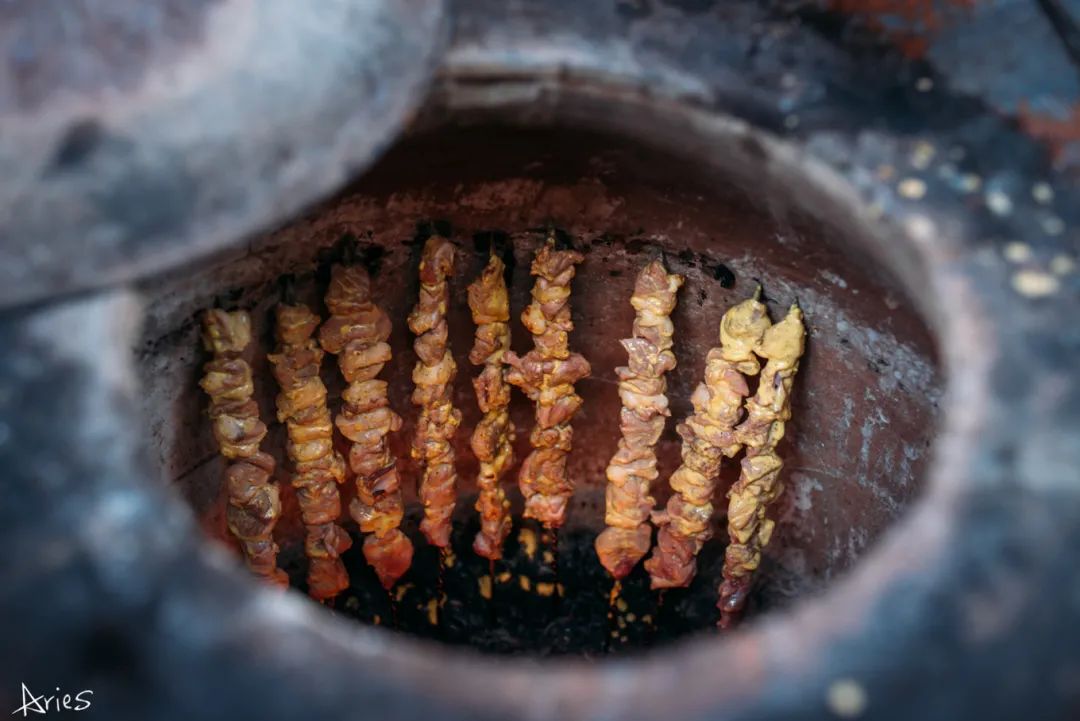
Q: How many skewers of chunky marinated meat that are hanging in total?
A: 9